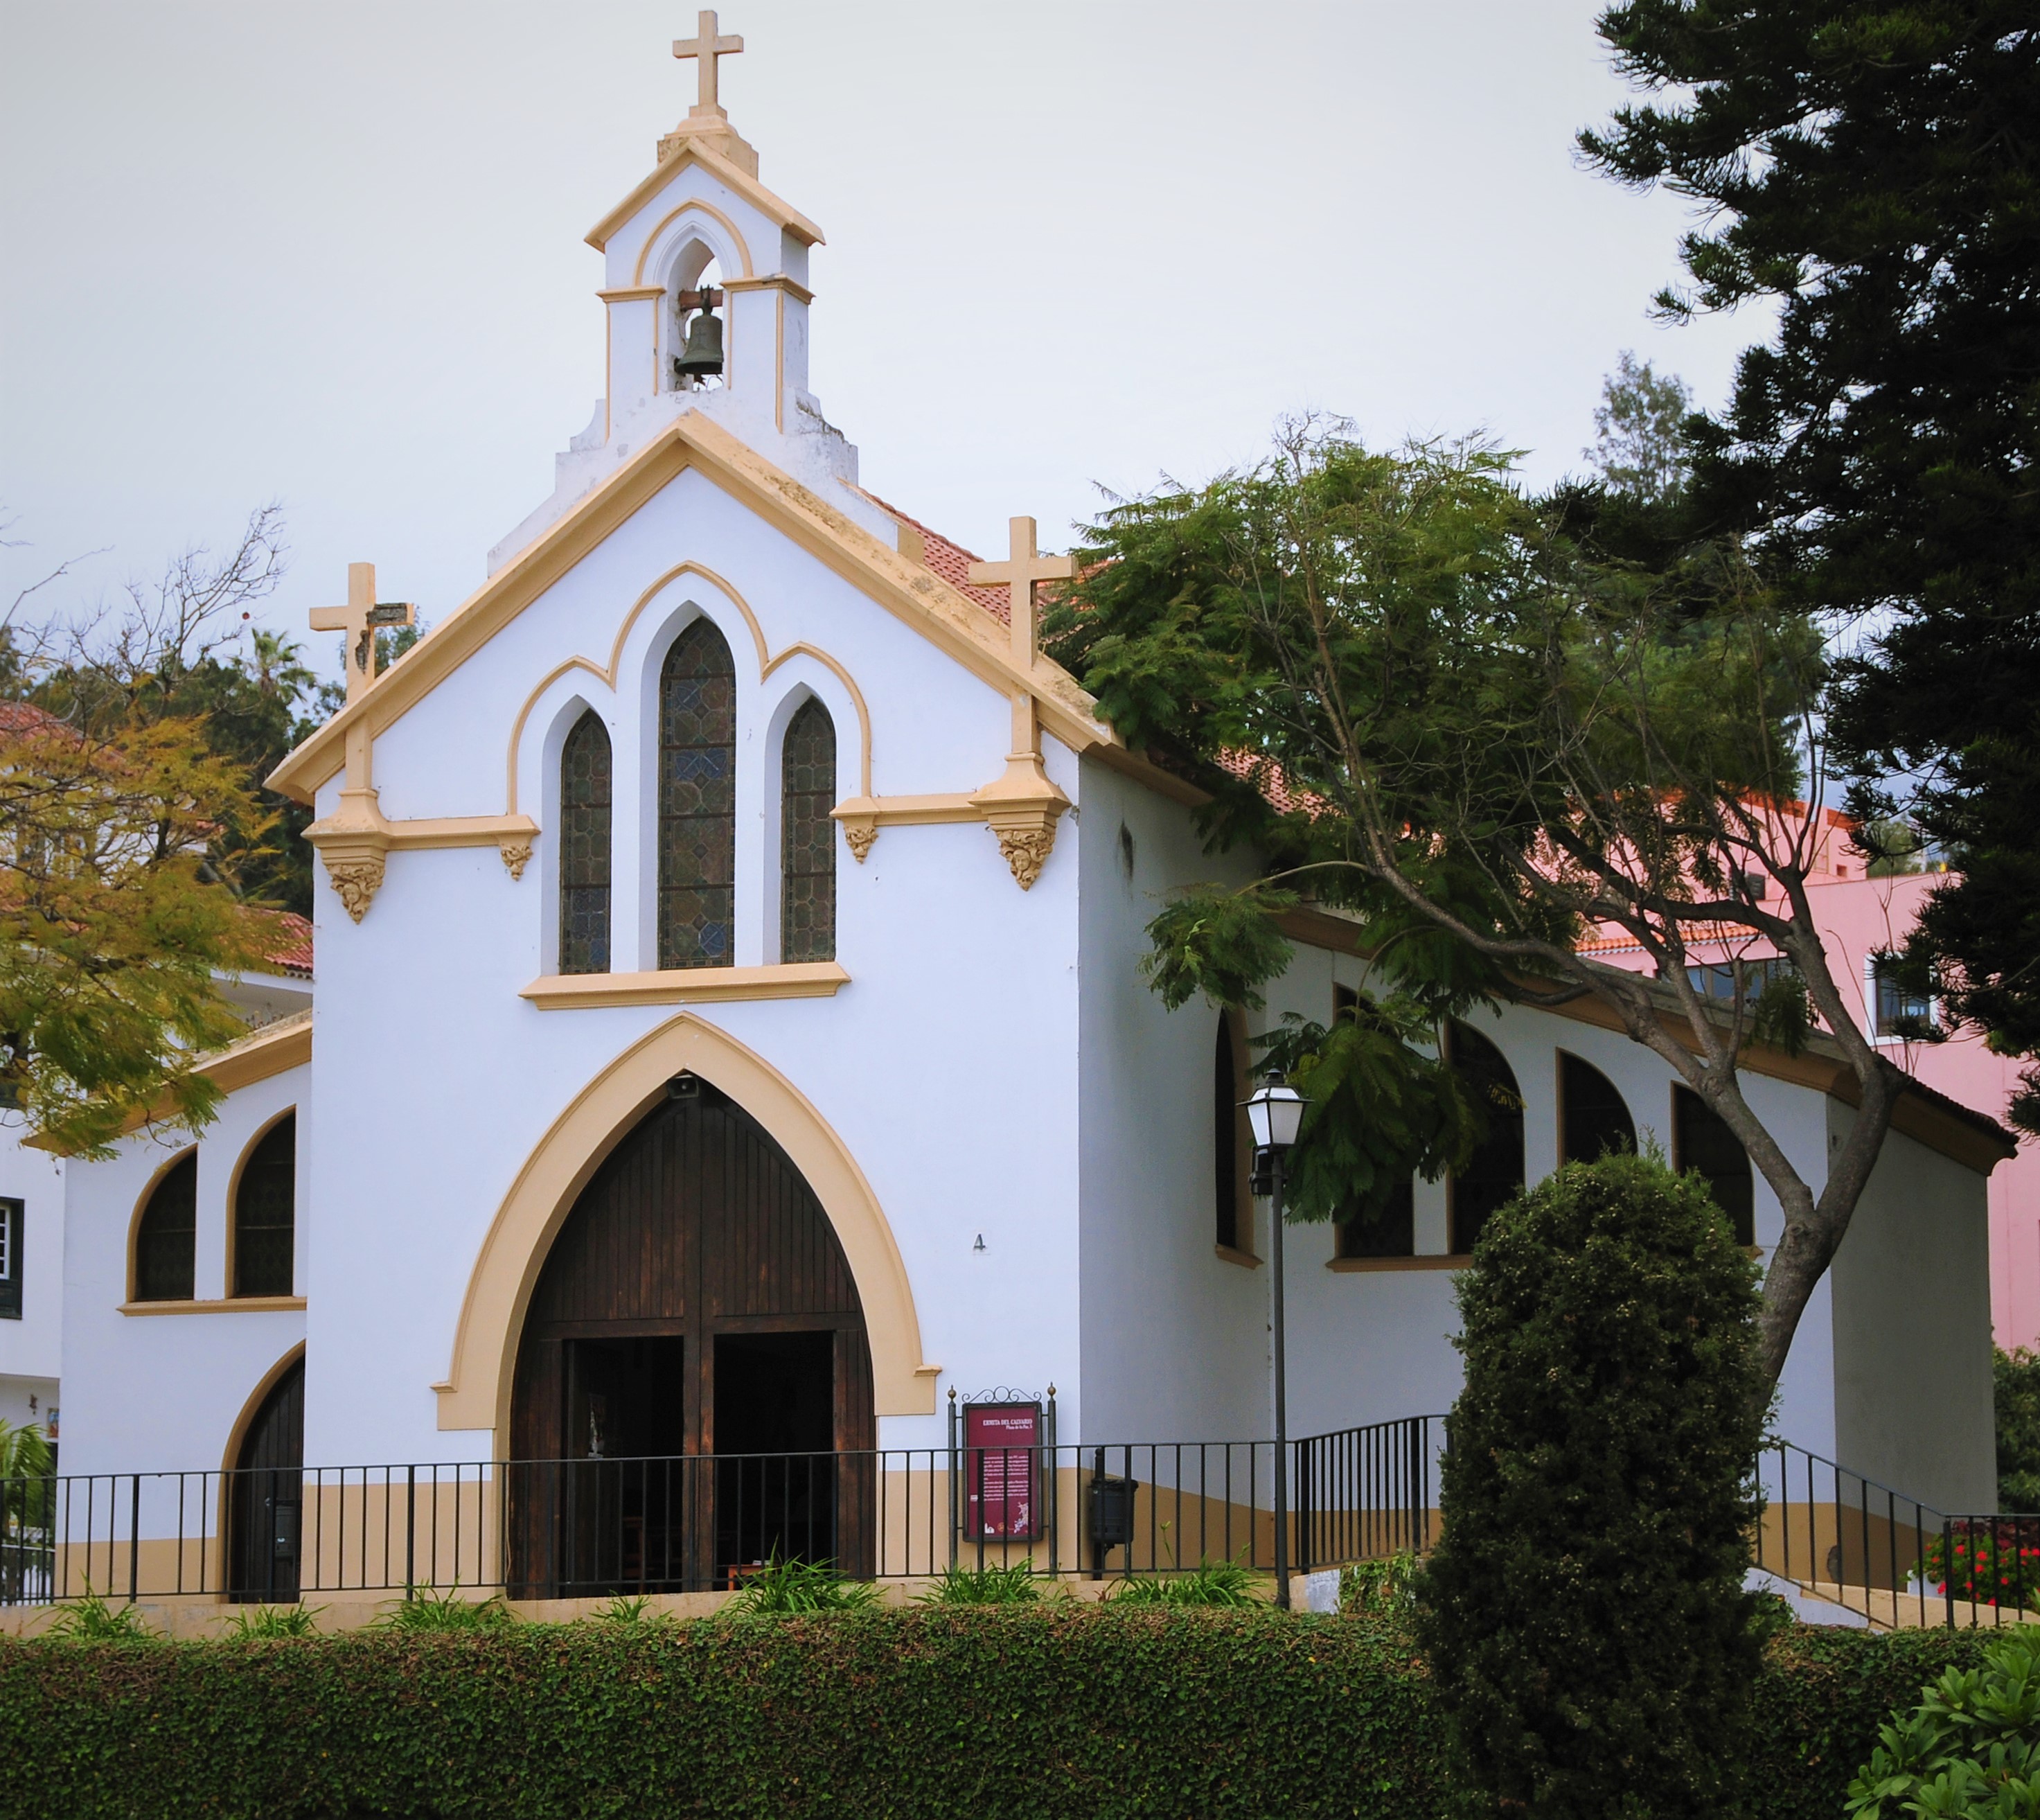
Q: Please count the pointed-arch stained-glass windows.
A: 3